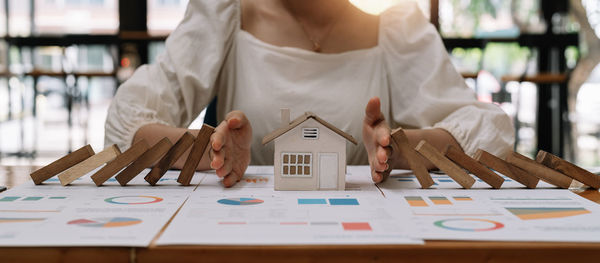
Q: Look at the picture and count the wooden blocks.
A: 12